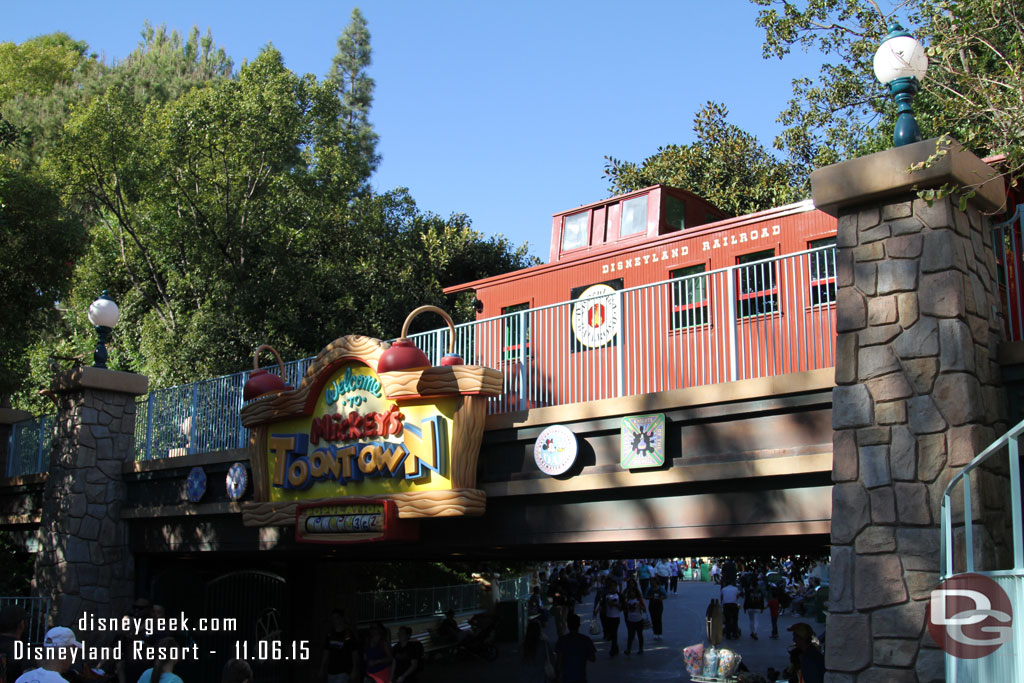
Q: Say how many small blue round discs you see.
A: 2